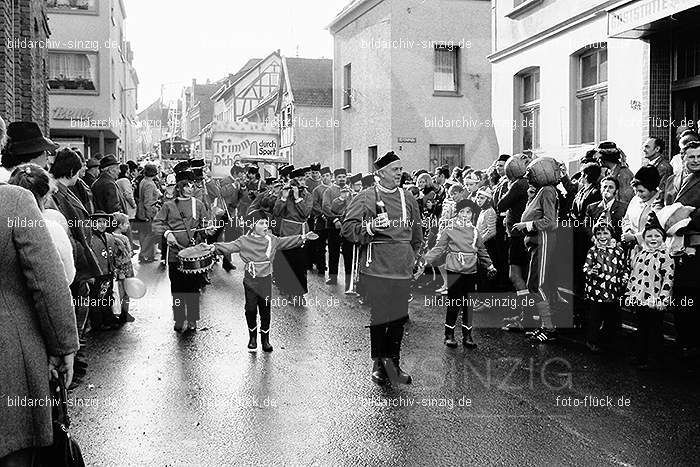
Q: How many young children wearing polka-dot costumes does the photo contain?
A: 2